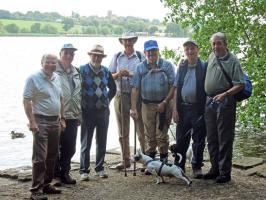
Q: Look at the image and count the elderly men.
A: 7